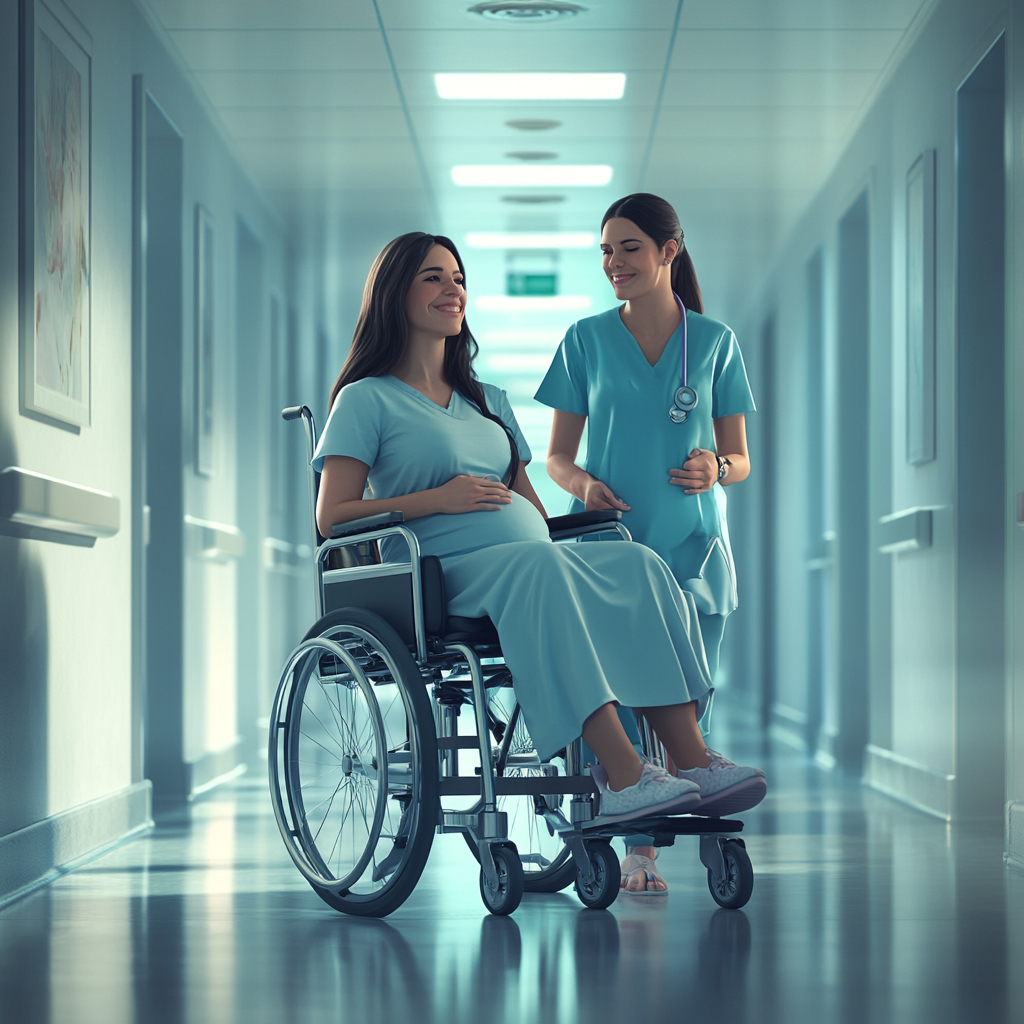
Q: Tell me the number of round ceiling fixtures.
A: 4